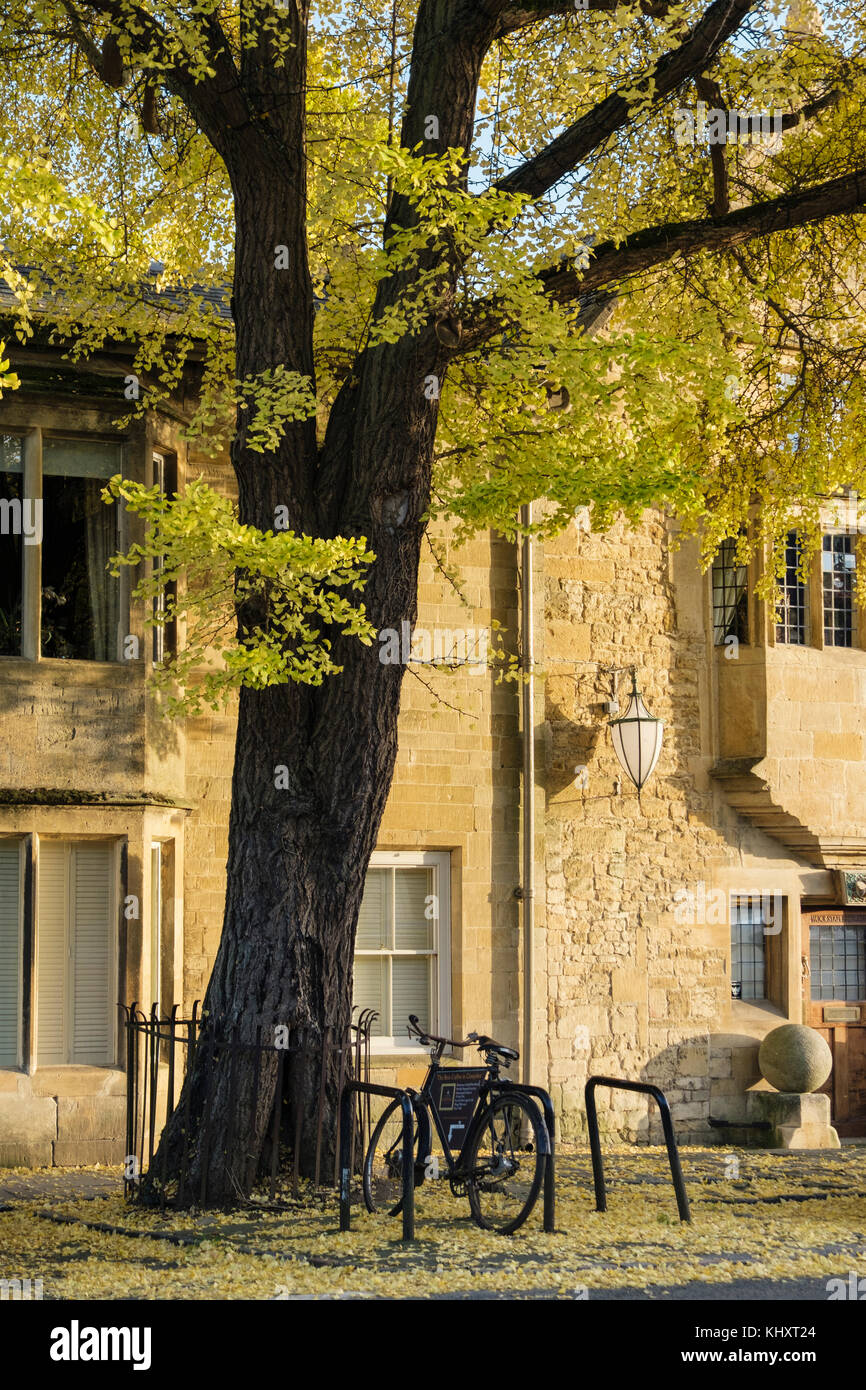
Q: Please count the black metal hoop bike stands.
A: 3